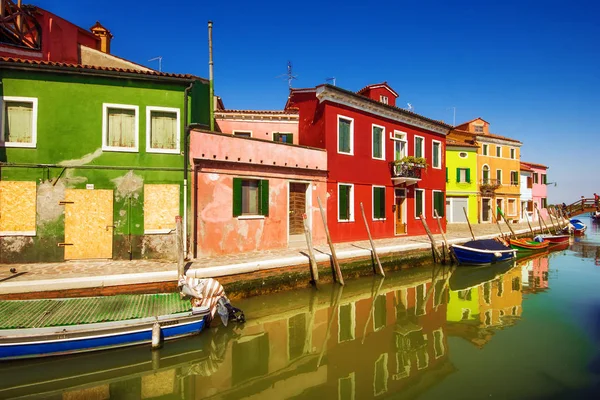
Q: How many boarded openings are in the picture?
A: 3